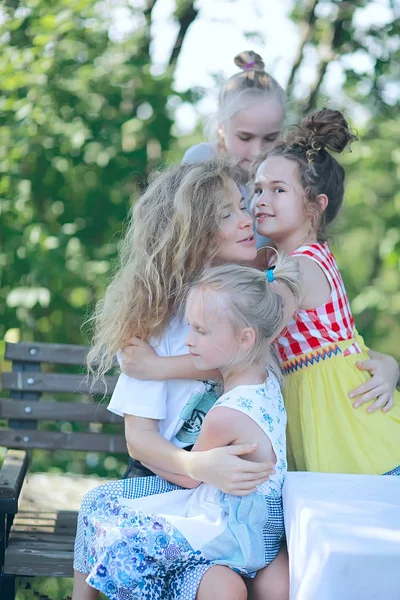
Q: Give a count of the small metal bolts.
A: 4